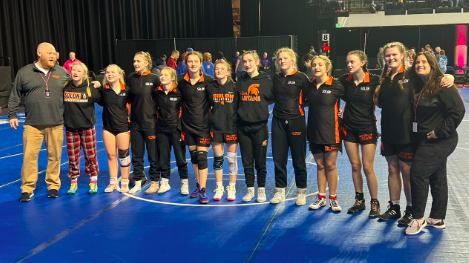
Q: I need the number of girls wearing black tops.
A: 12